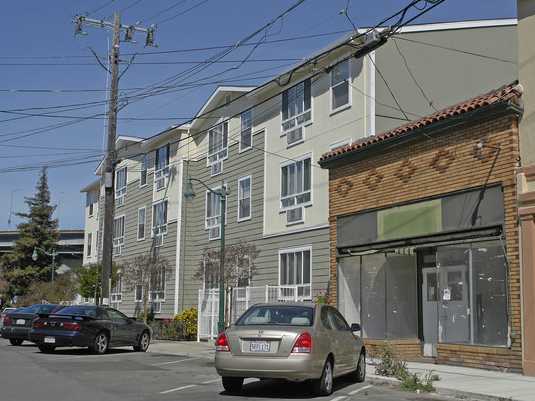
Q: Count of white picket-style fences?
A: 1